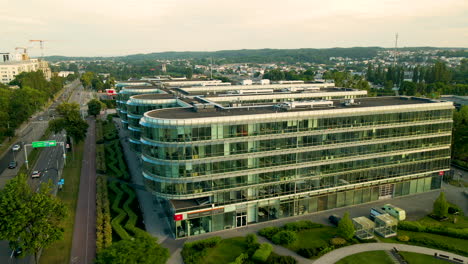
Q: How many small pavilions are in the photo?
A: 2